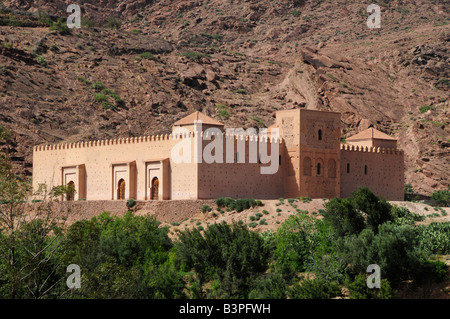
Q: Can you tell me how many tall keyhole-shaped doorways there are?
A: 3